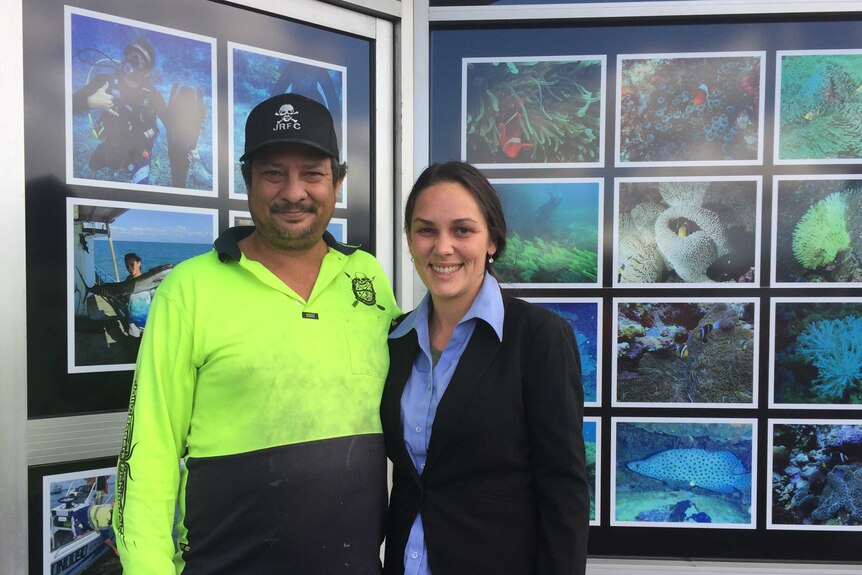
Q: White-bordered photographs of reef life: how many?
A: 12